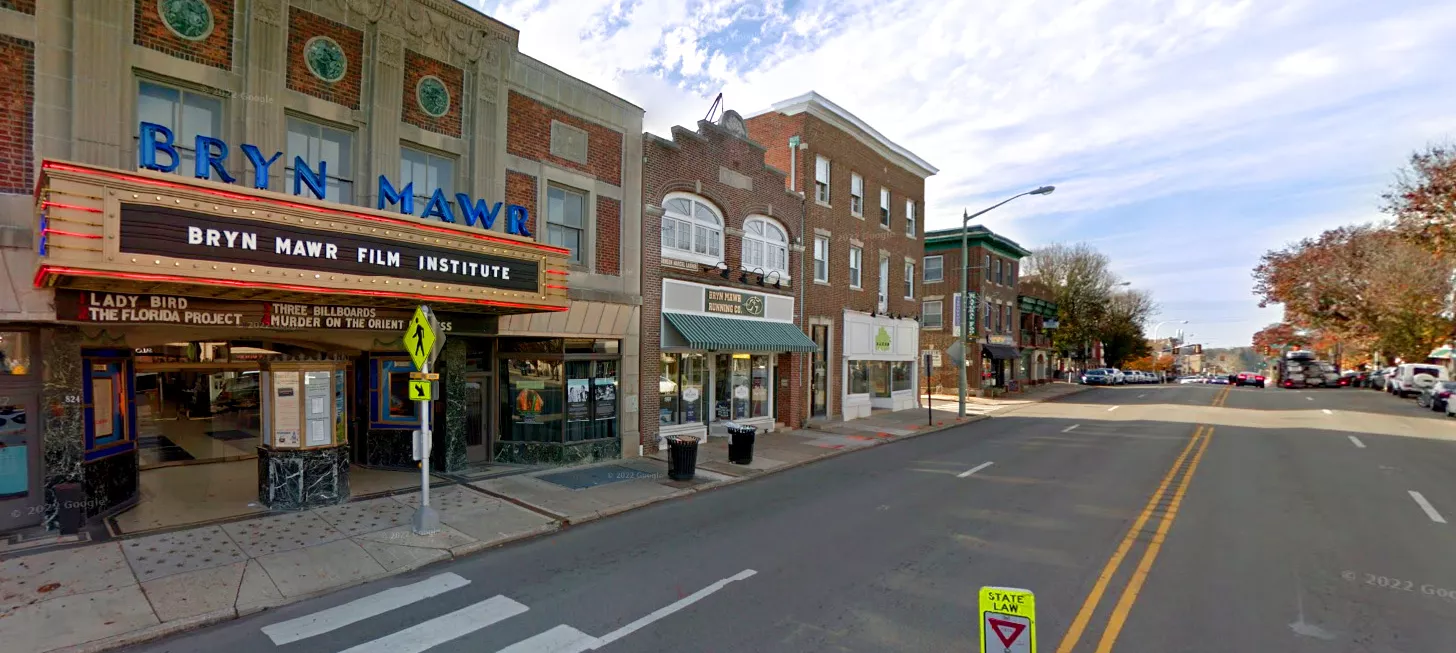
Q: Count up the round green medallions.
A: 3